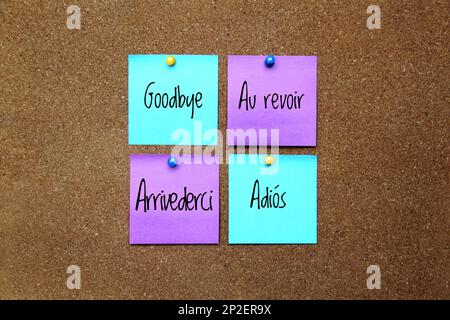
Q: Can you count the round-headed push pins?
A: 4